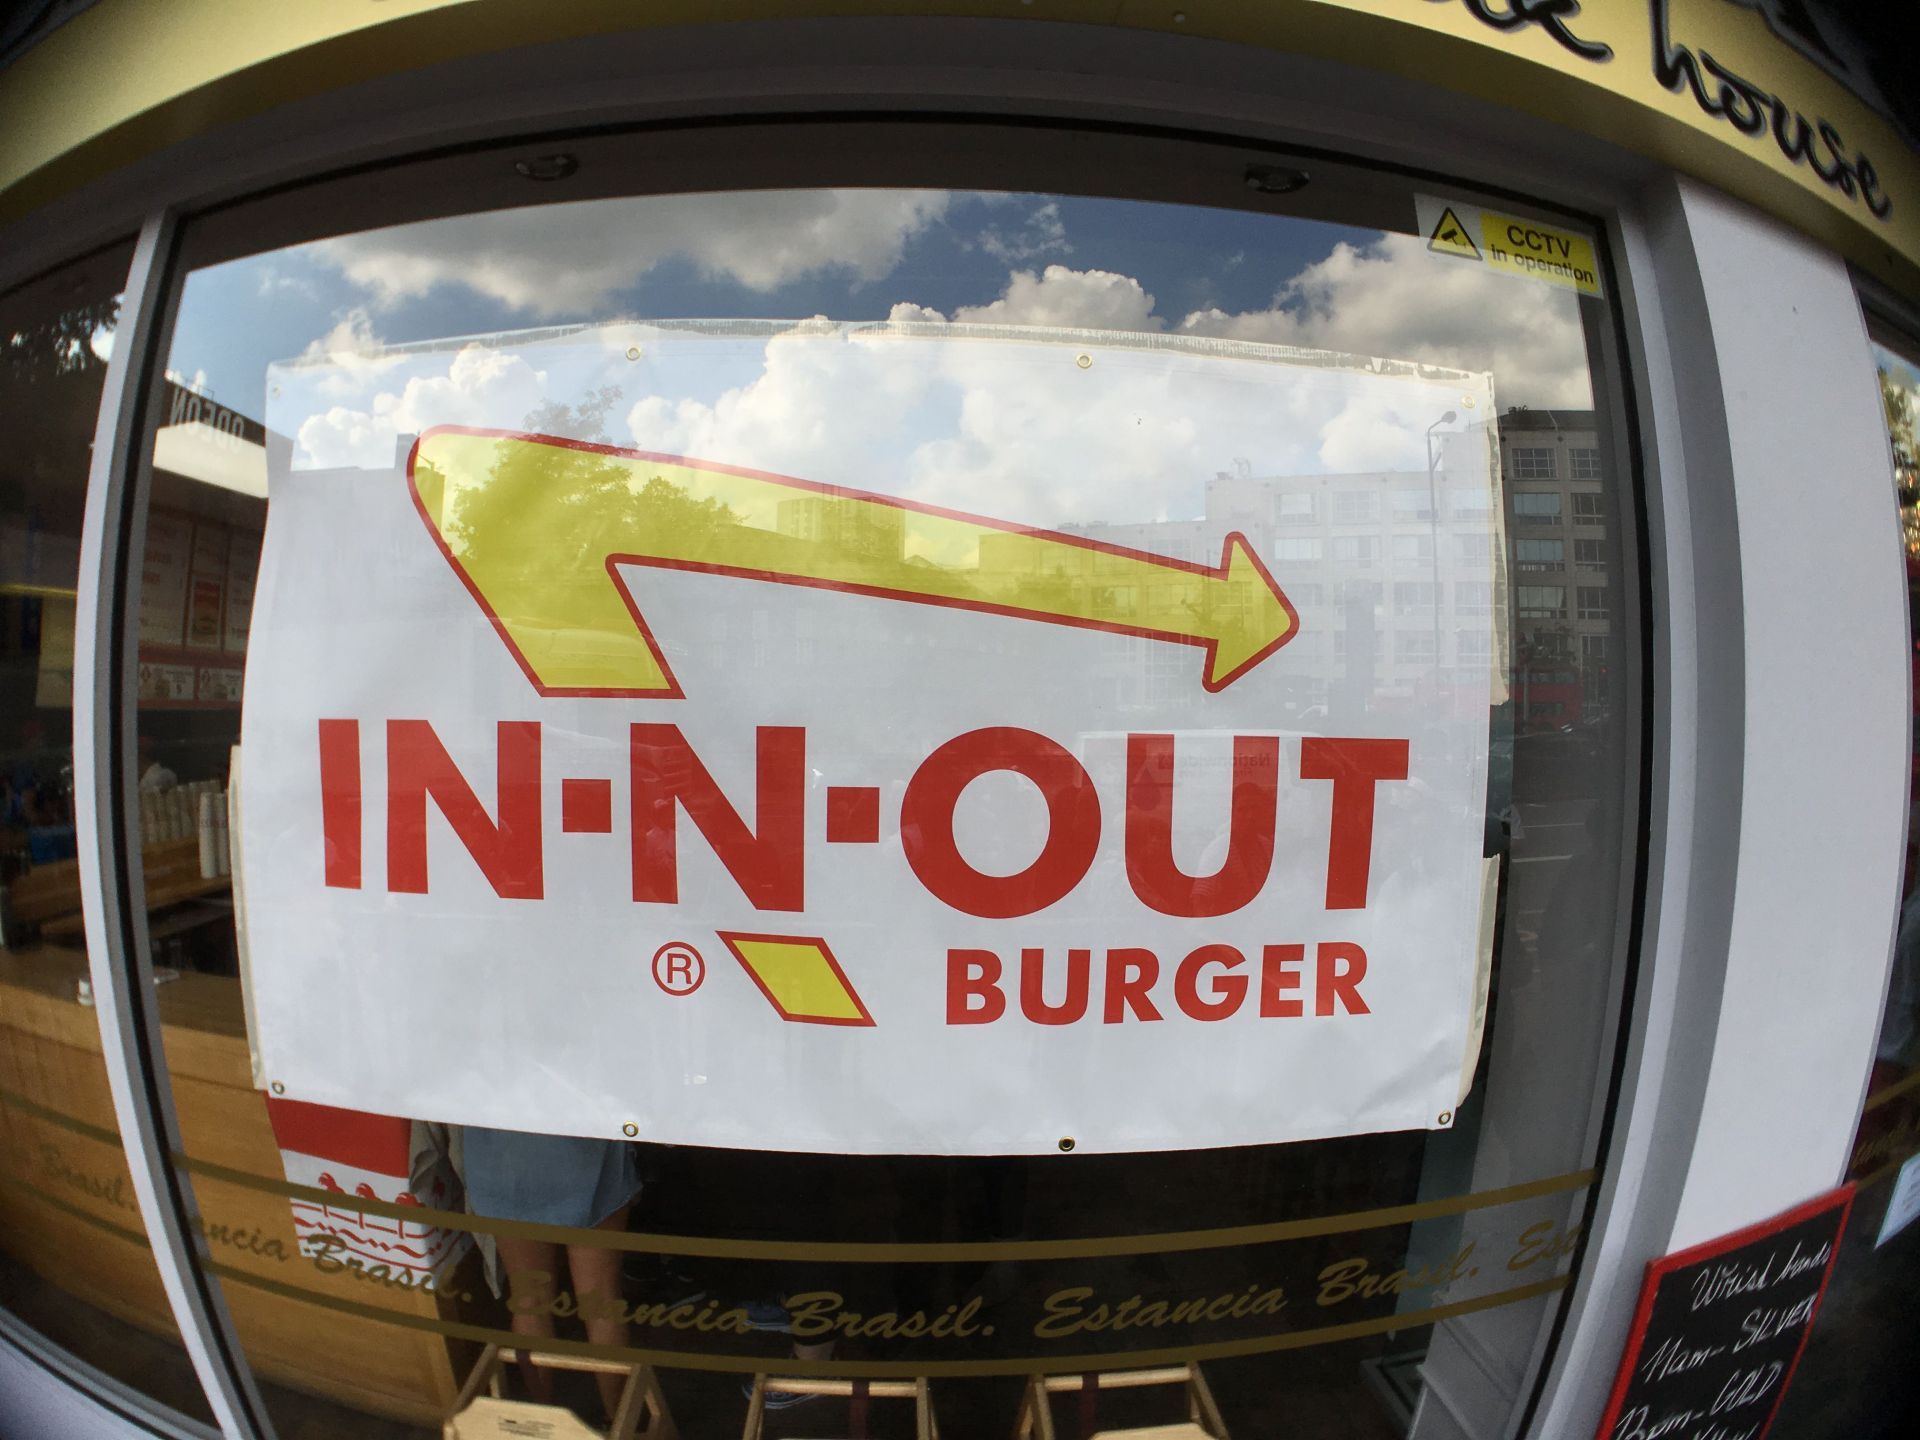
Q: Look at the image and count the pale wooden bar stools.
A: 3